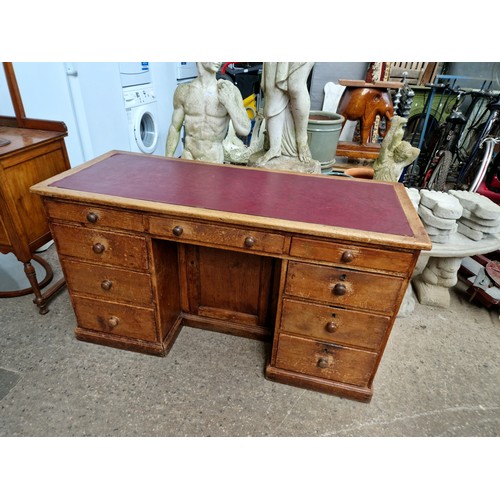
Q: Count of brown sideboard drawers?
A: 9